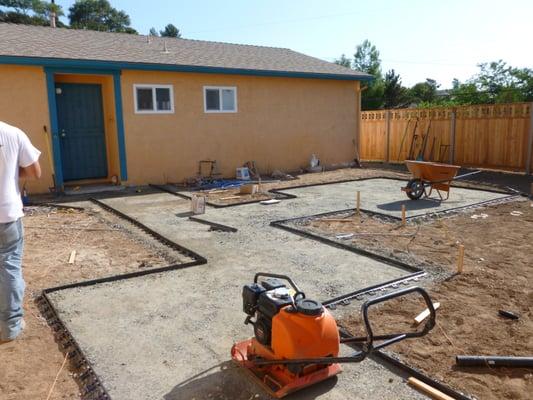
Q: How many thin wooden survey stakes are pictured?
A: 3